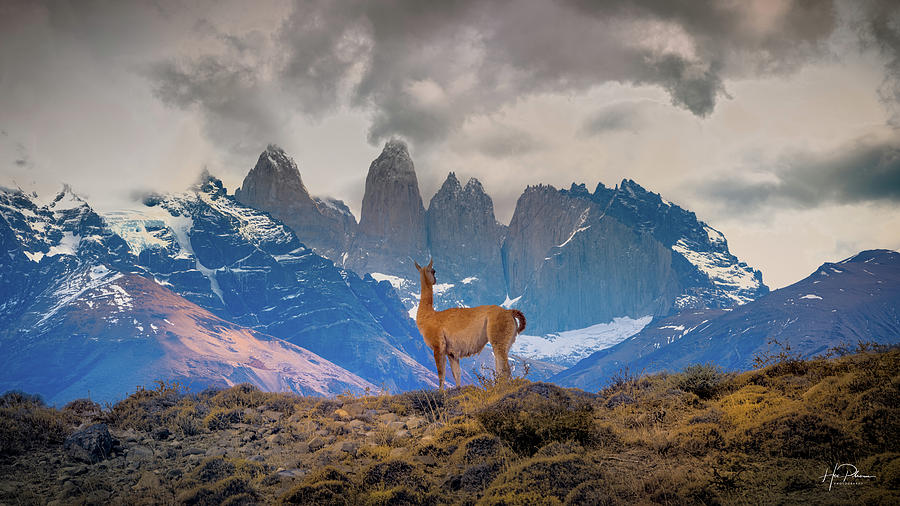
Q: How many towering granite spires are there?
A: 3